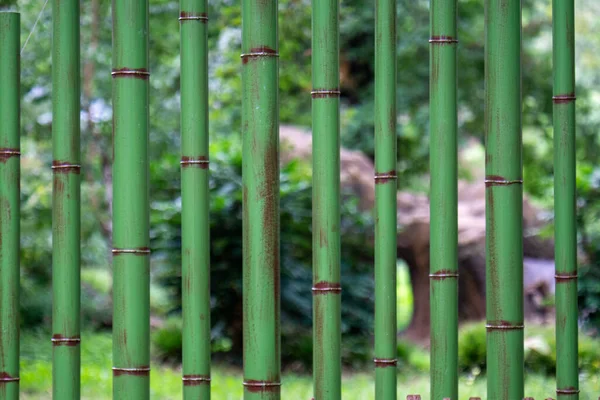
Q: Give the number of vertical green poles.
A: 10